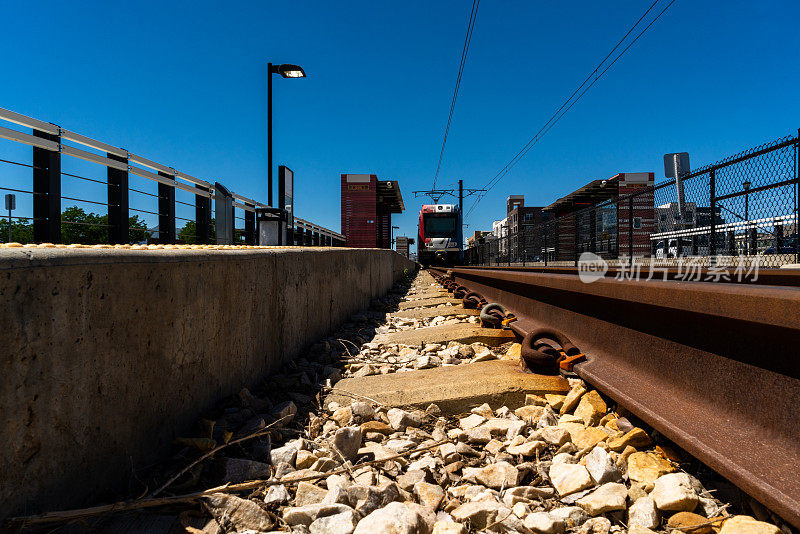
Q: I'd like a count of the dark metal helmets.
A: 0